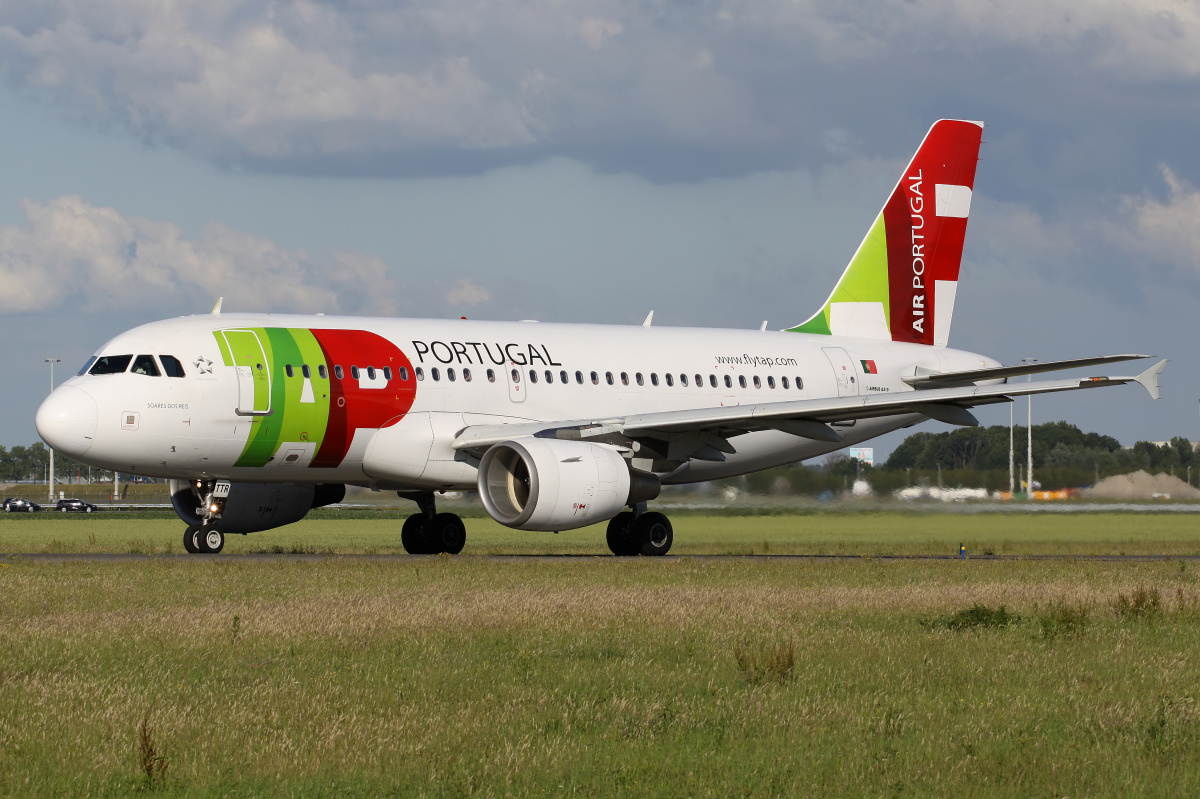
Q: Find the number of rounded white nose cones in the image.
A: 1